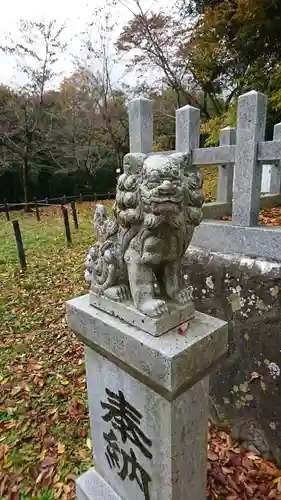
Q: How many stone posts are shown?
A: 5